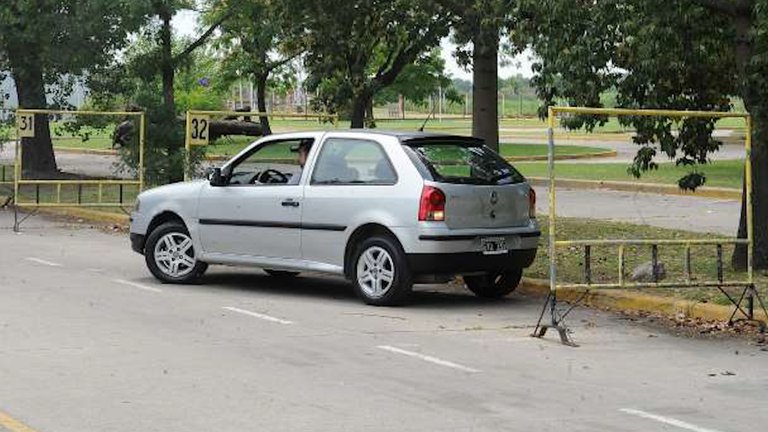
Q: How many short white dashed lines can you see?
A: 5